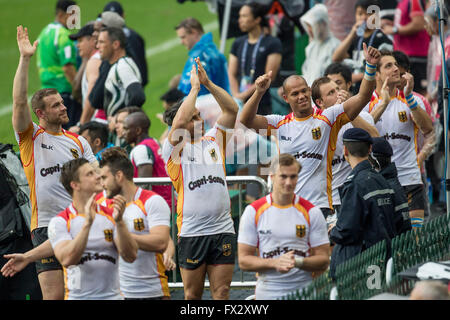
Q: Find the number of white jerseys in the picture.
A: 8